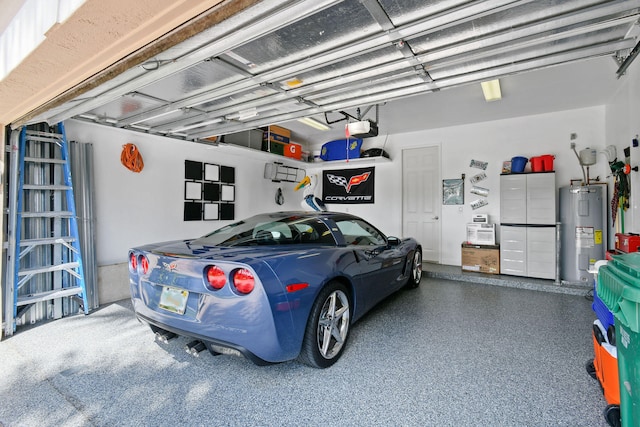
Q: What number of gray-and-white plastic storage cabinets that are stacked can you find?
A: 2